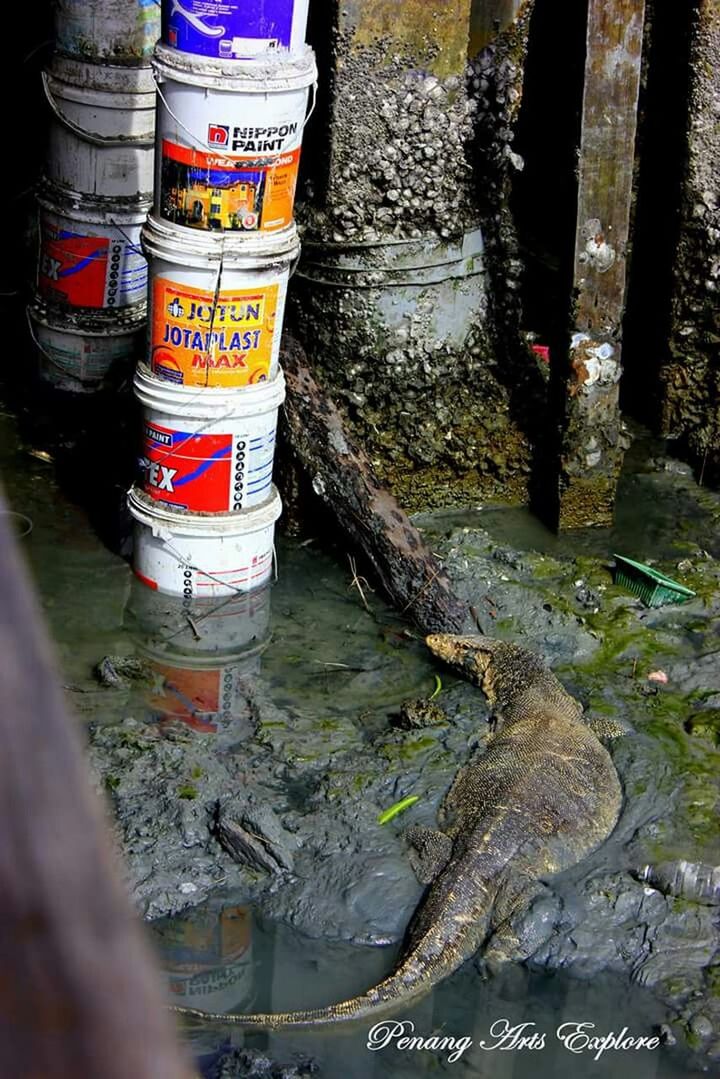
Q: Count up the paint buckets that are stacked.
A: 9